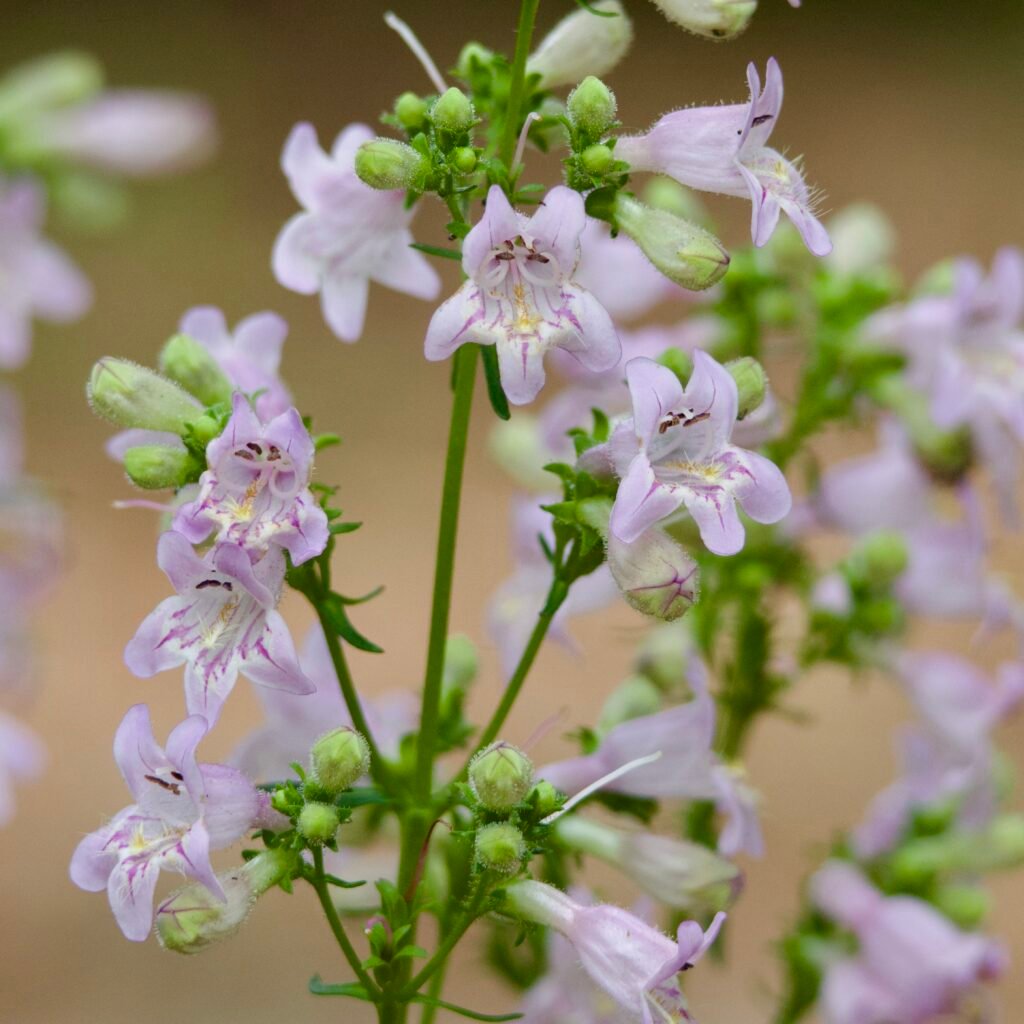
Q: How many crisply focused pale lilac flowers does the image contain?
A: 7